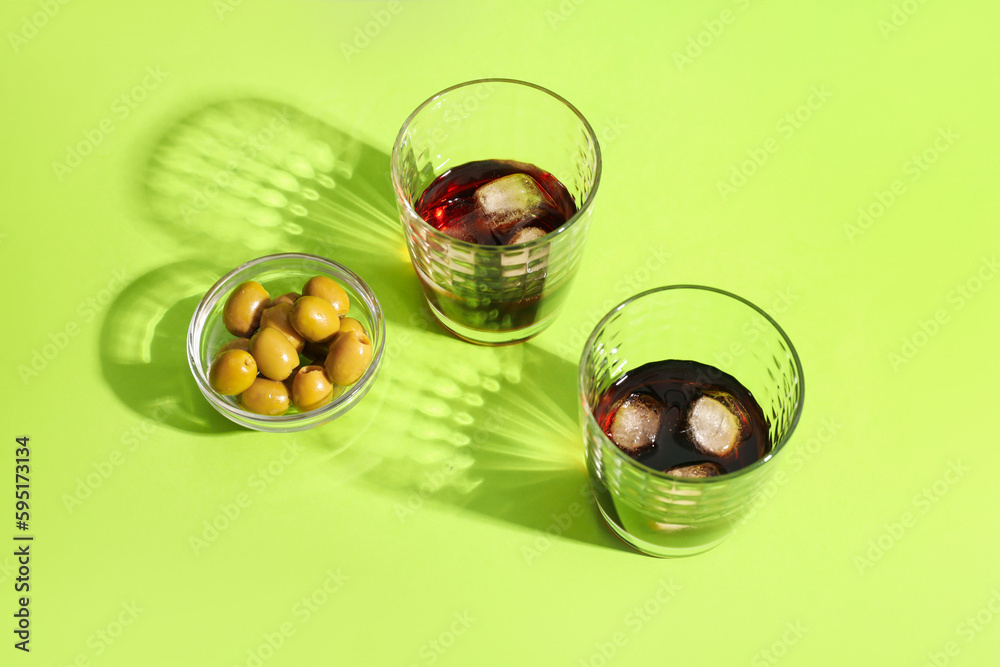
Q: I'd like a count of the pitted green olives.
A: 12